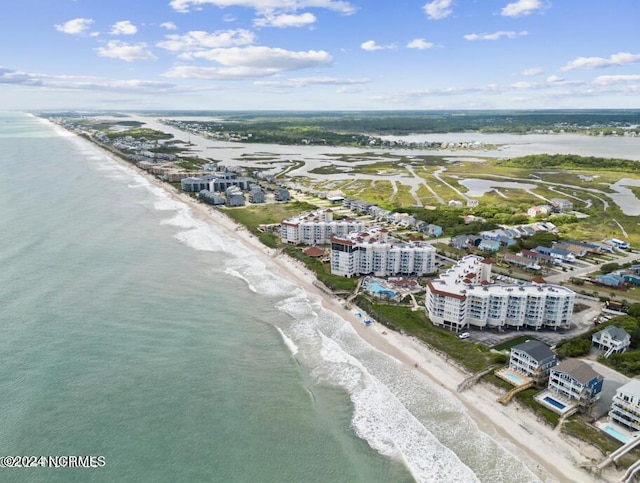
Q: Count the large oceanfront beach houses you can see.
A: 3